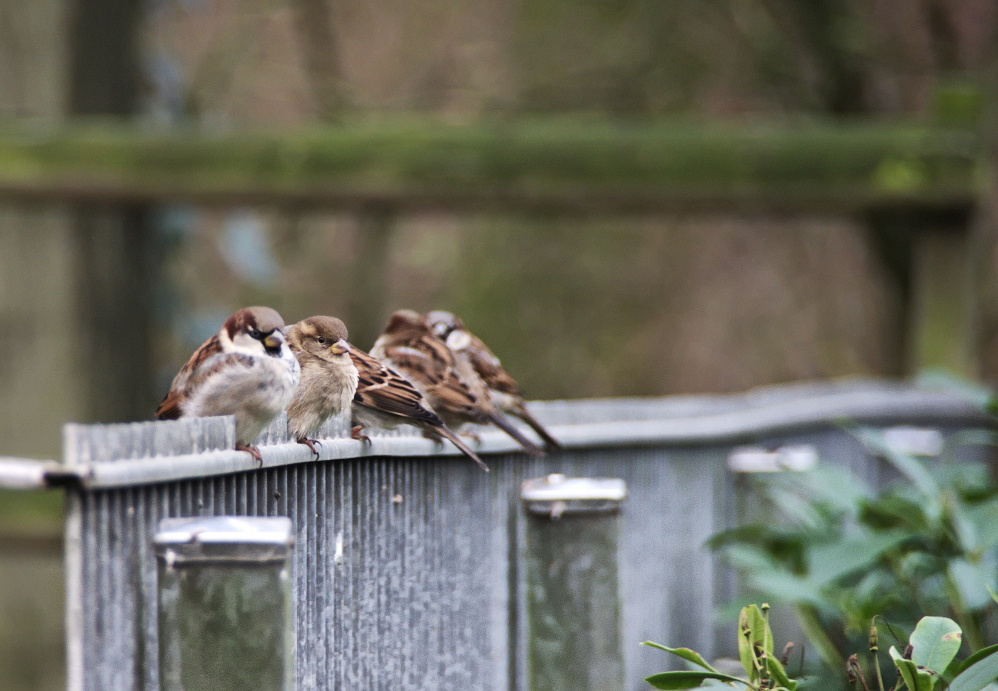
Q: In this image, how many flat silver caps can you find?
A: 4